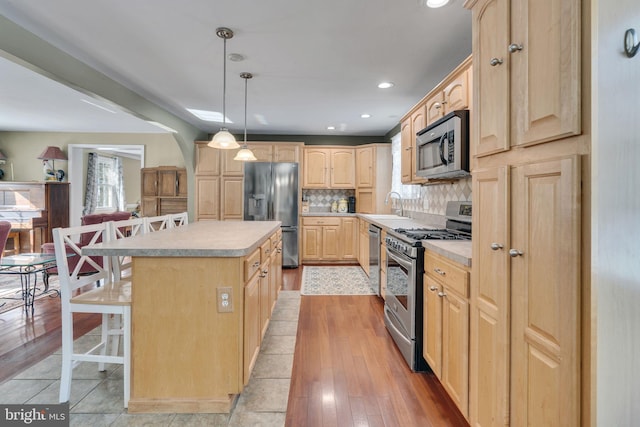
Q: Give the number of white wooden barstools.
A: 4